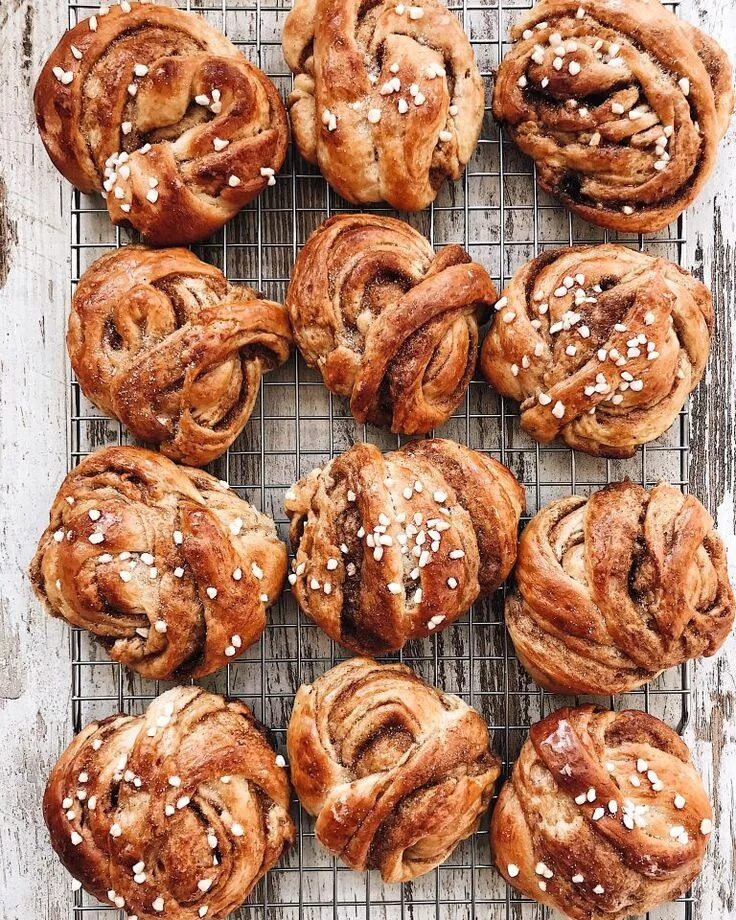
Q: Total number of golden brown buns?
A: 12